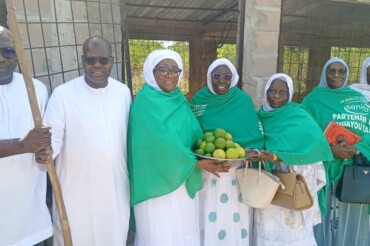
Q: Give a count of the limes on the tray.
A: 15